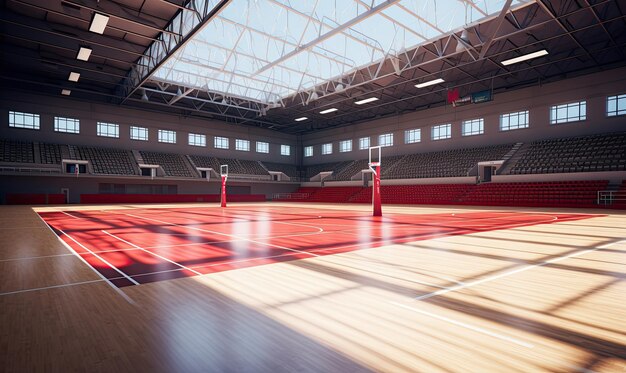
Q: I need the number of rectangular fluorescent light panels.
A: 9